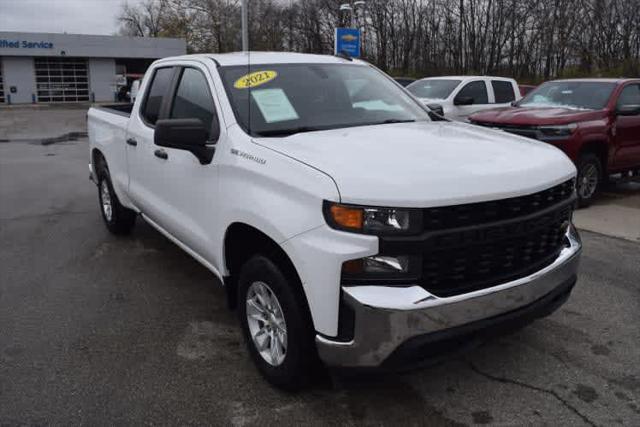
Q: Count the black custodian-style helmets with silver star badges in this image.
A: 0